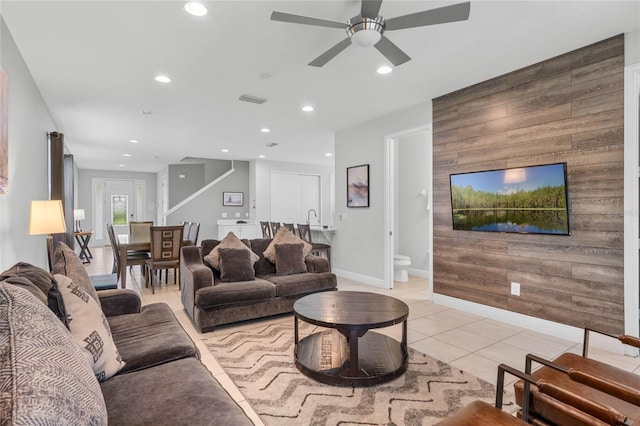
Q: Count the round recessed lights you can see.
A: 11